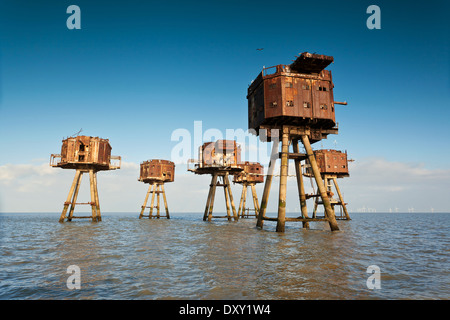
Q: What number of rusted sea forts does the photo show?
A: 6